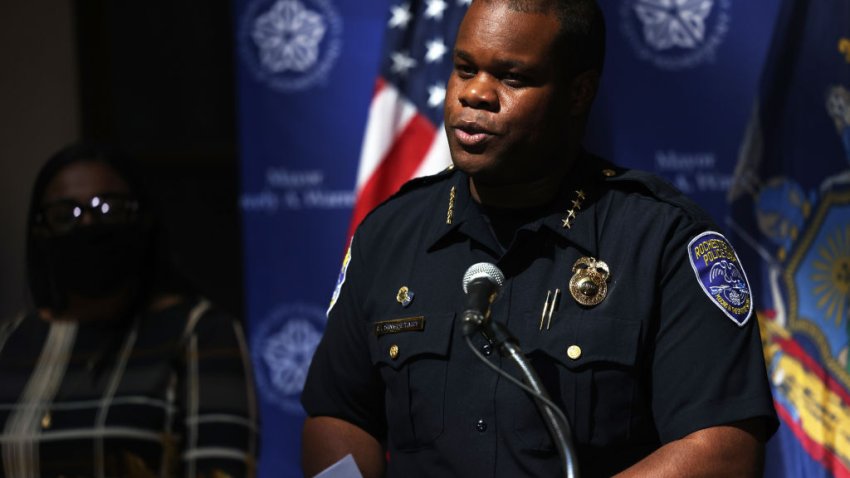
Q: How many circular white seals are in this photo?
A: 3